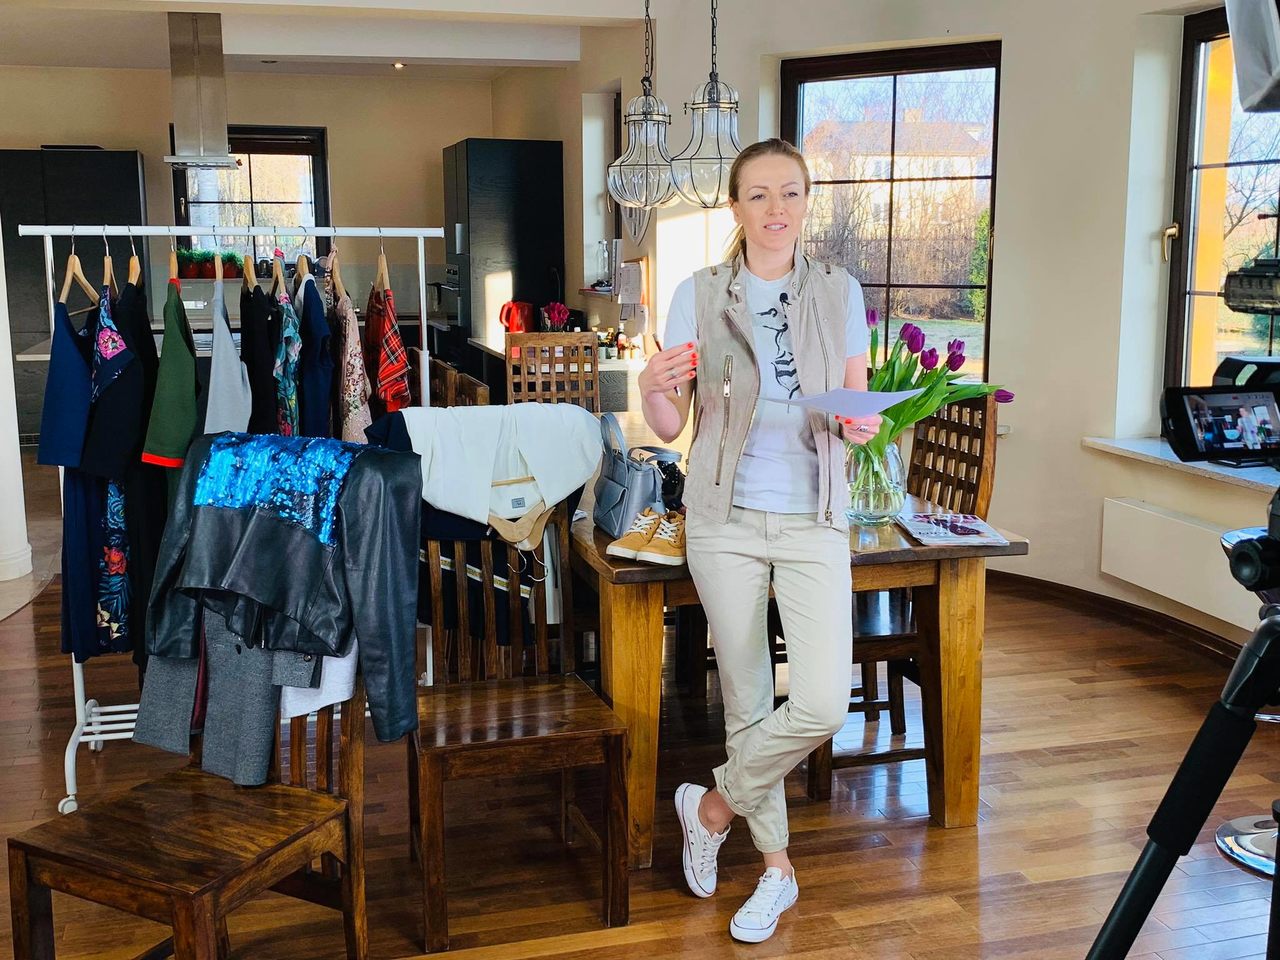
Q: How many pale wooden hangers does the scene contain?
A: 12